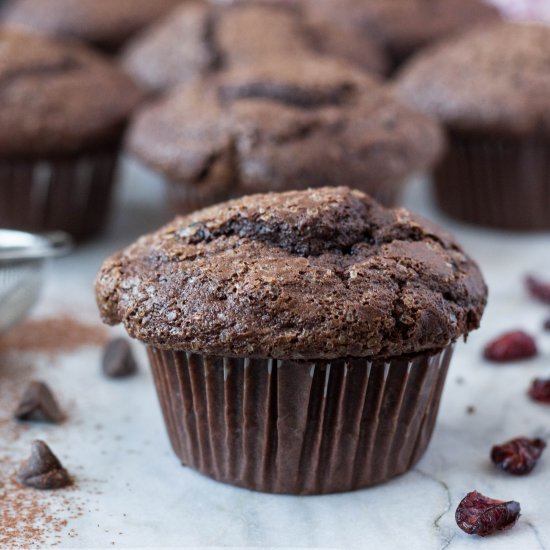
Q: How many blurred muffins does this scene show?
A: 6